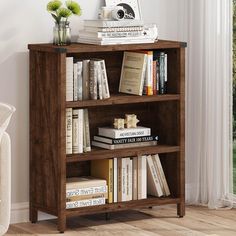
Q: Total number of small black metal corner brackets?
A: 2